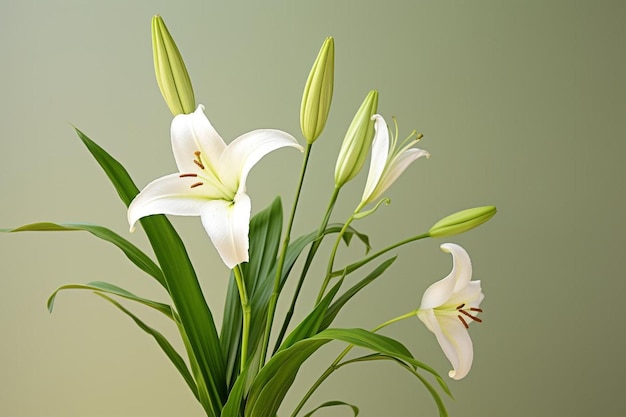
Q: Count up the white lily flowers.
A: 3